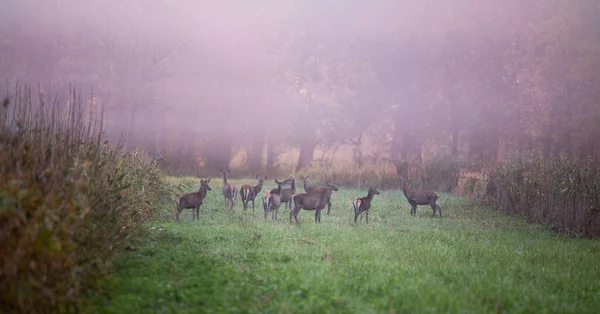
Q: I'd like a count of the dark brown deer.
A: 9